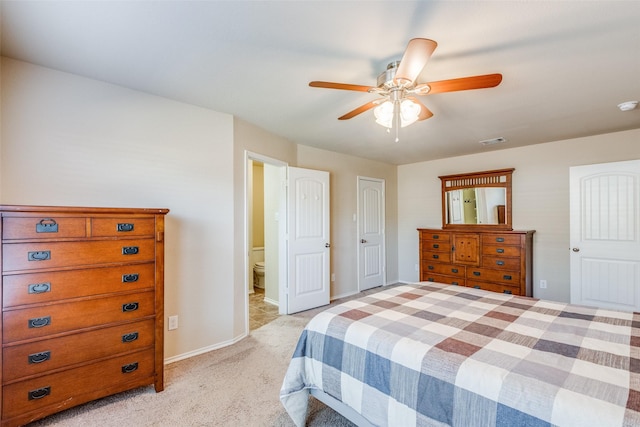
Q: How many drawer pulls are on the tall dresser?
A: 12